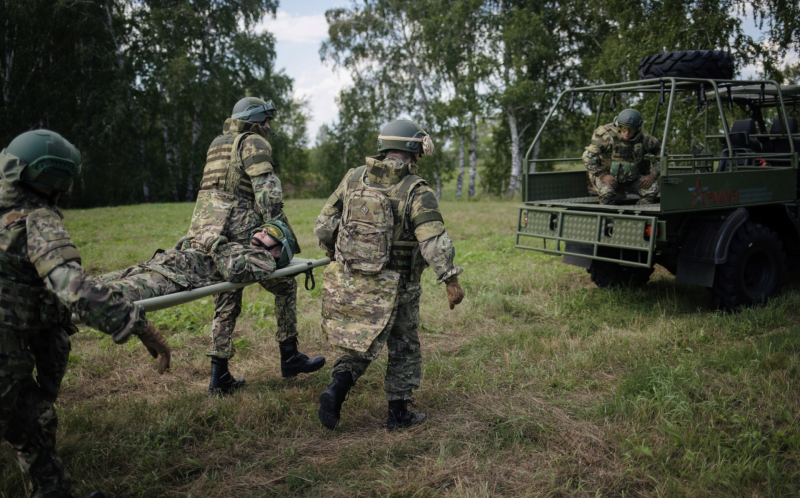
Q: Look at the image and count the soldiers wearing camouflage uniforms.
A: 5